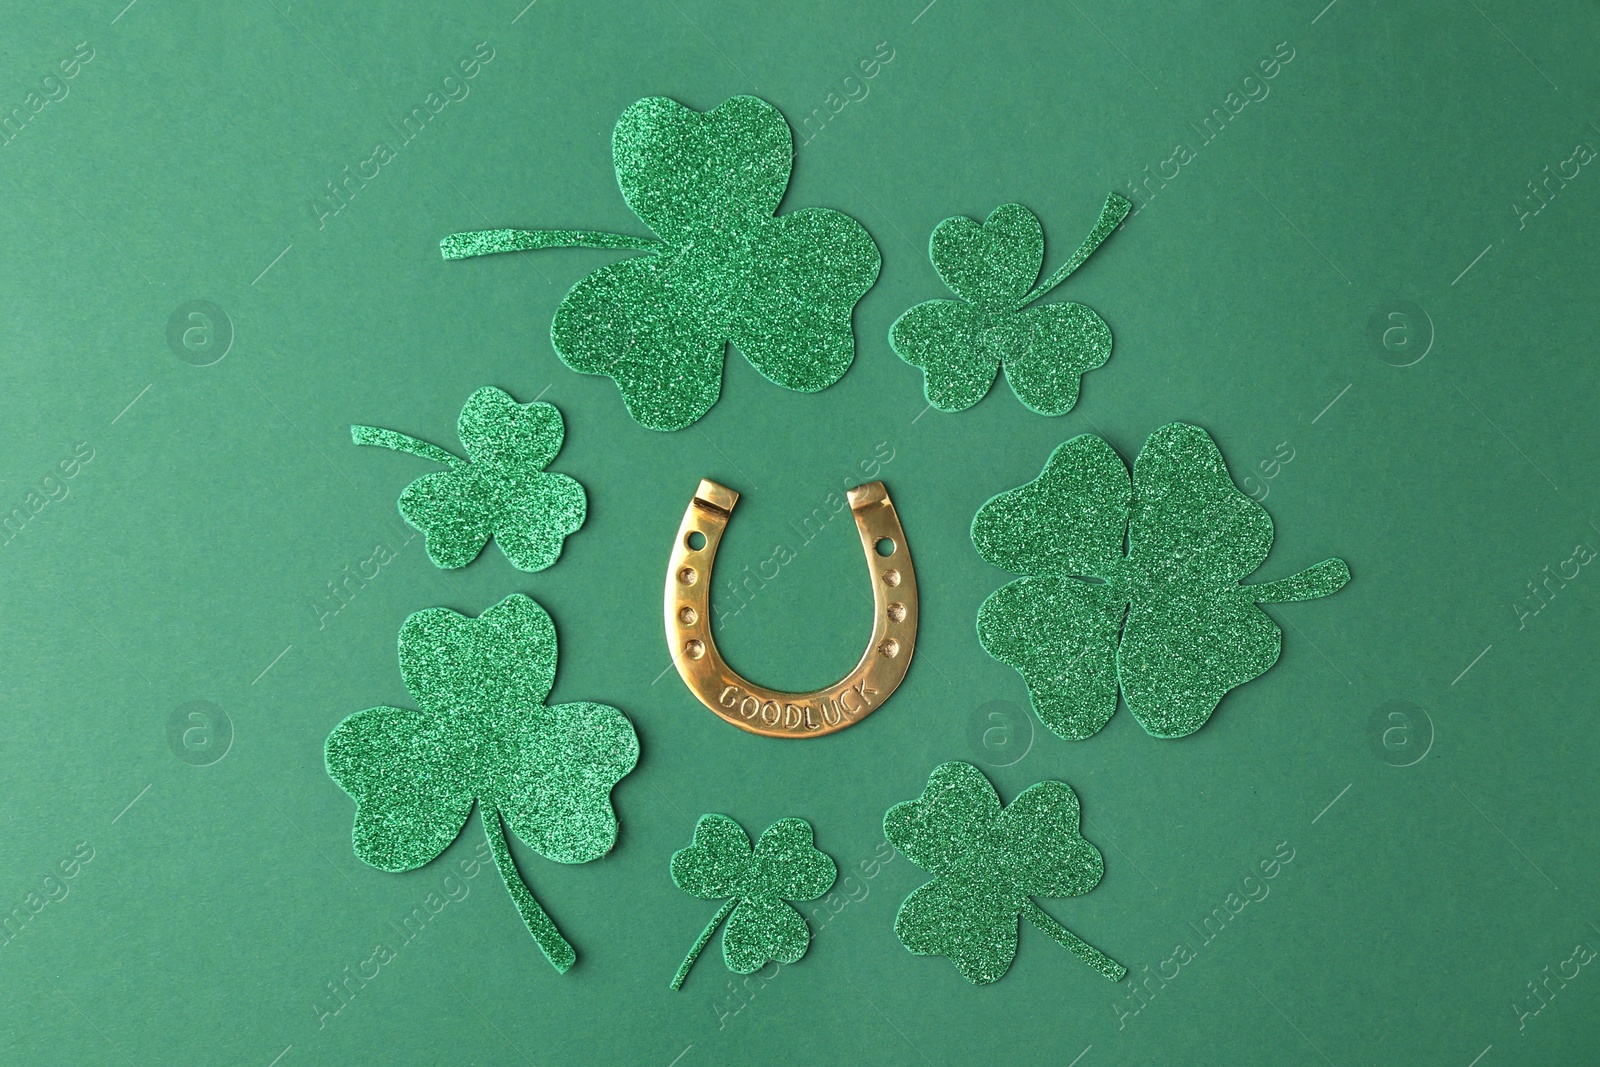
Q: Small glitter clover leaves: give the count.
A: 4